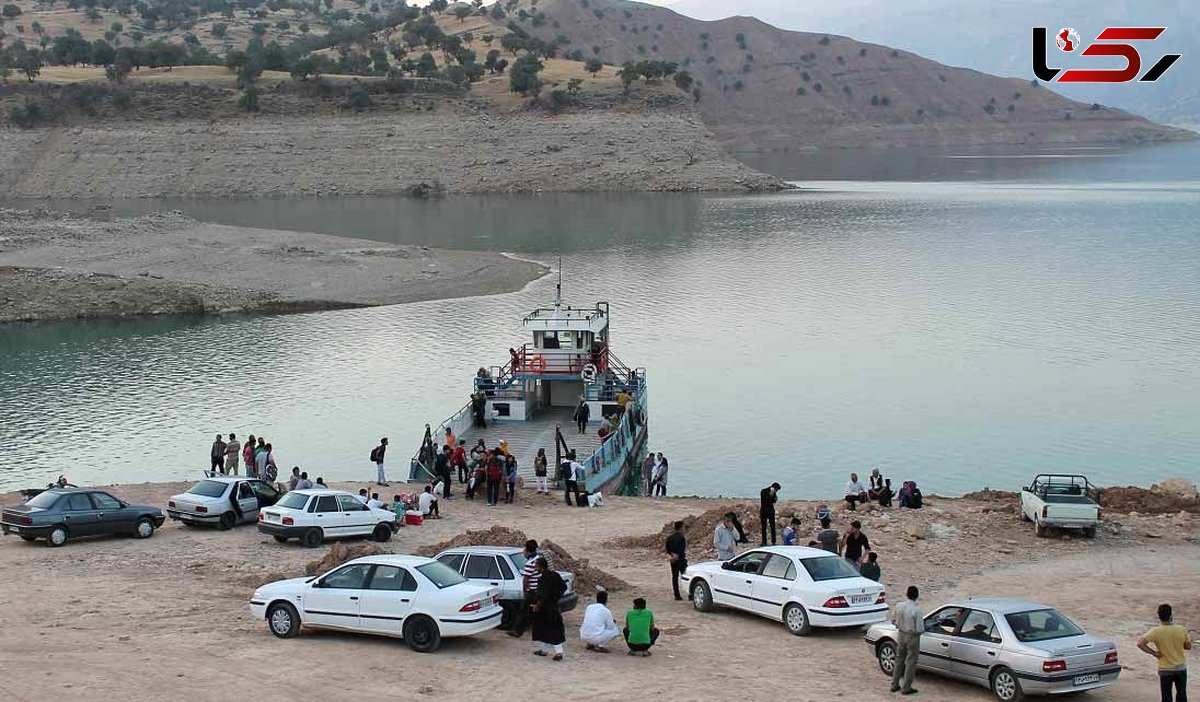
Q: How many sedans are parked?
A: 7